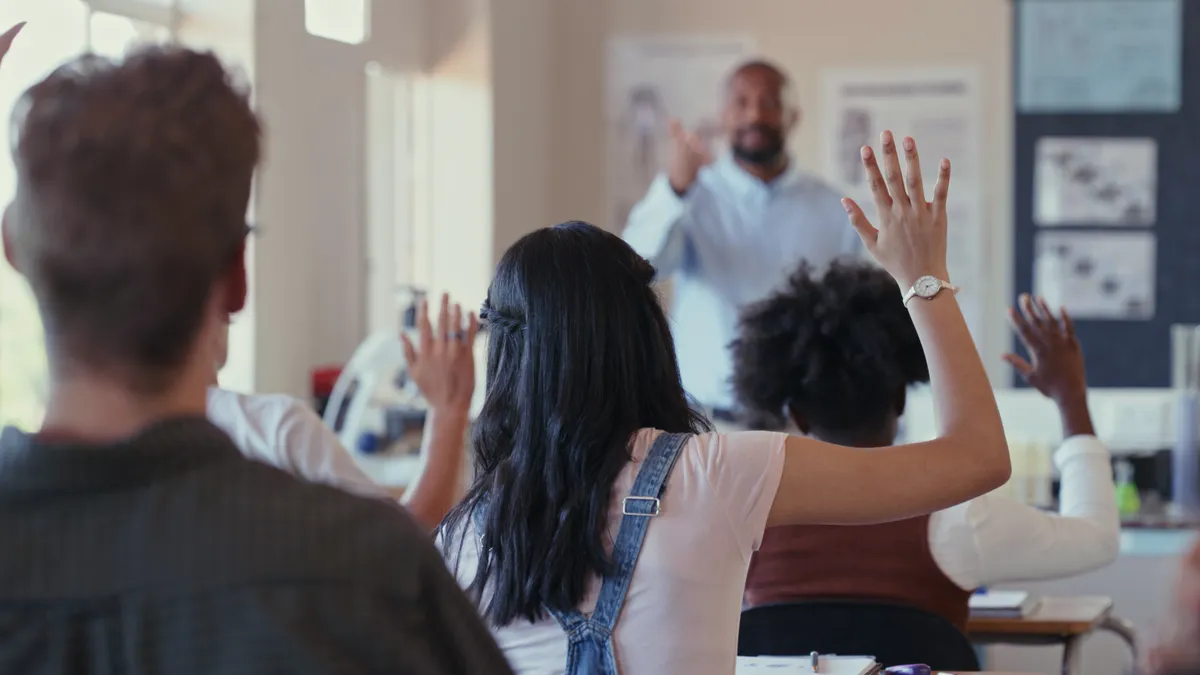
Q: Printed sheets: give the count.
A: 5